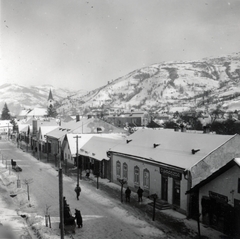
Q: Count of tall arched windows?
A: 4